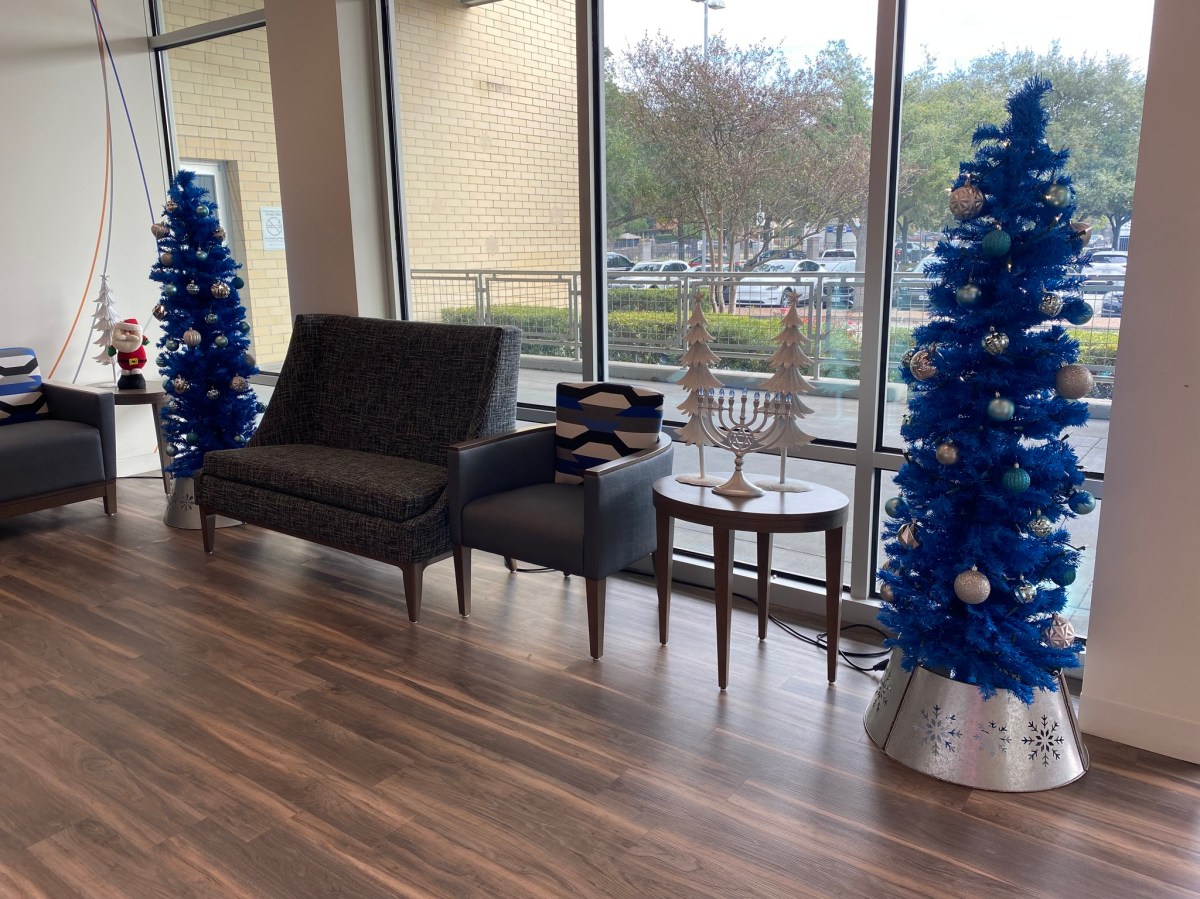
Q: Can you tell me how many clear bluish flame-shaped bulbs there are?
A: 9